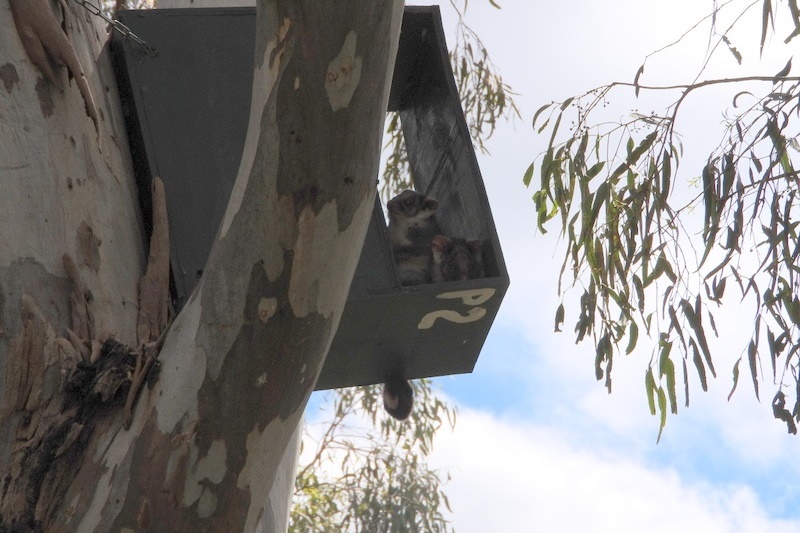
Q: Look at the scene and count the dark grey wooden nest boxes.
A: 1